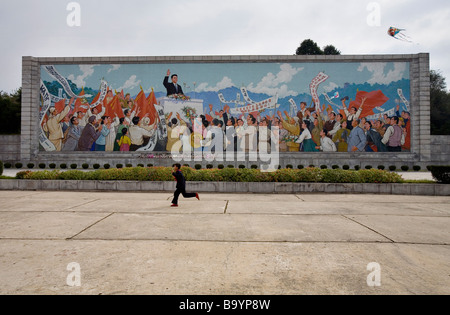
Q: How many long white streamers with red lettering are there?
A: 2